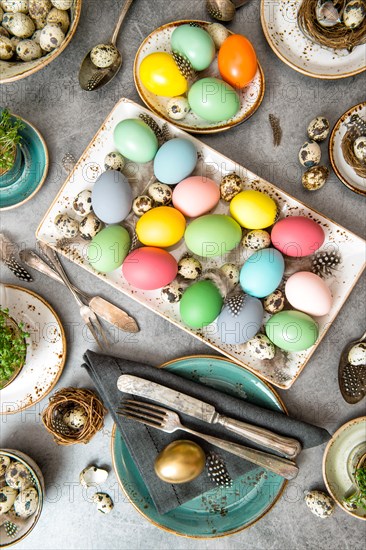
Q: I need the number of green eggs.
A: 7